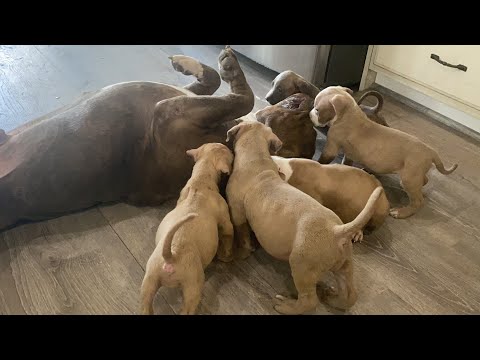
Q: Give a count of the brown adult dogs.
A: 1